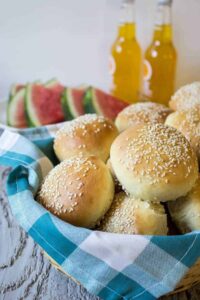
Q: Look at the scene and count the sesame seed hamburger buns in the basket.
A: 8